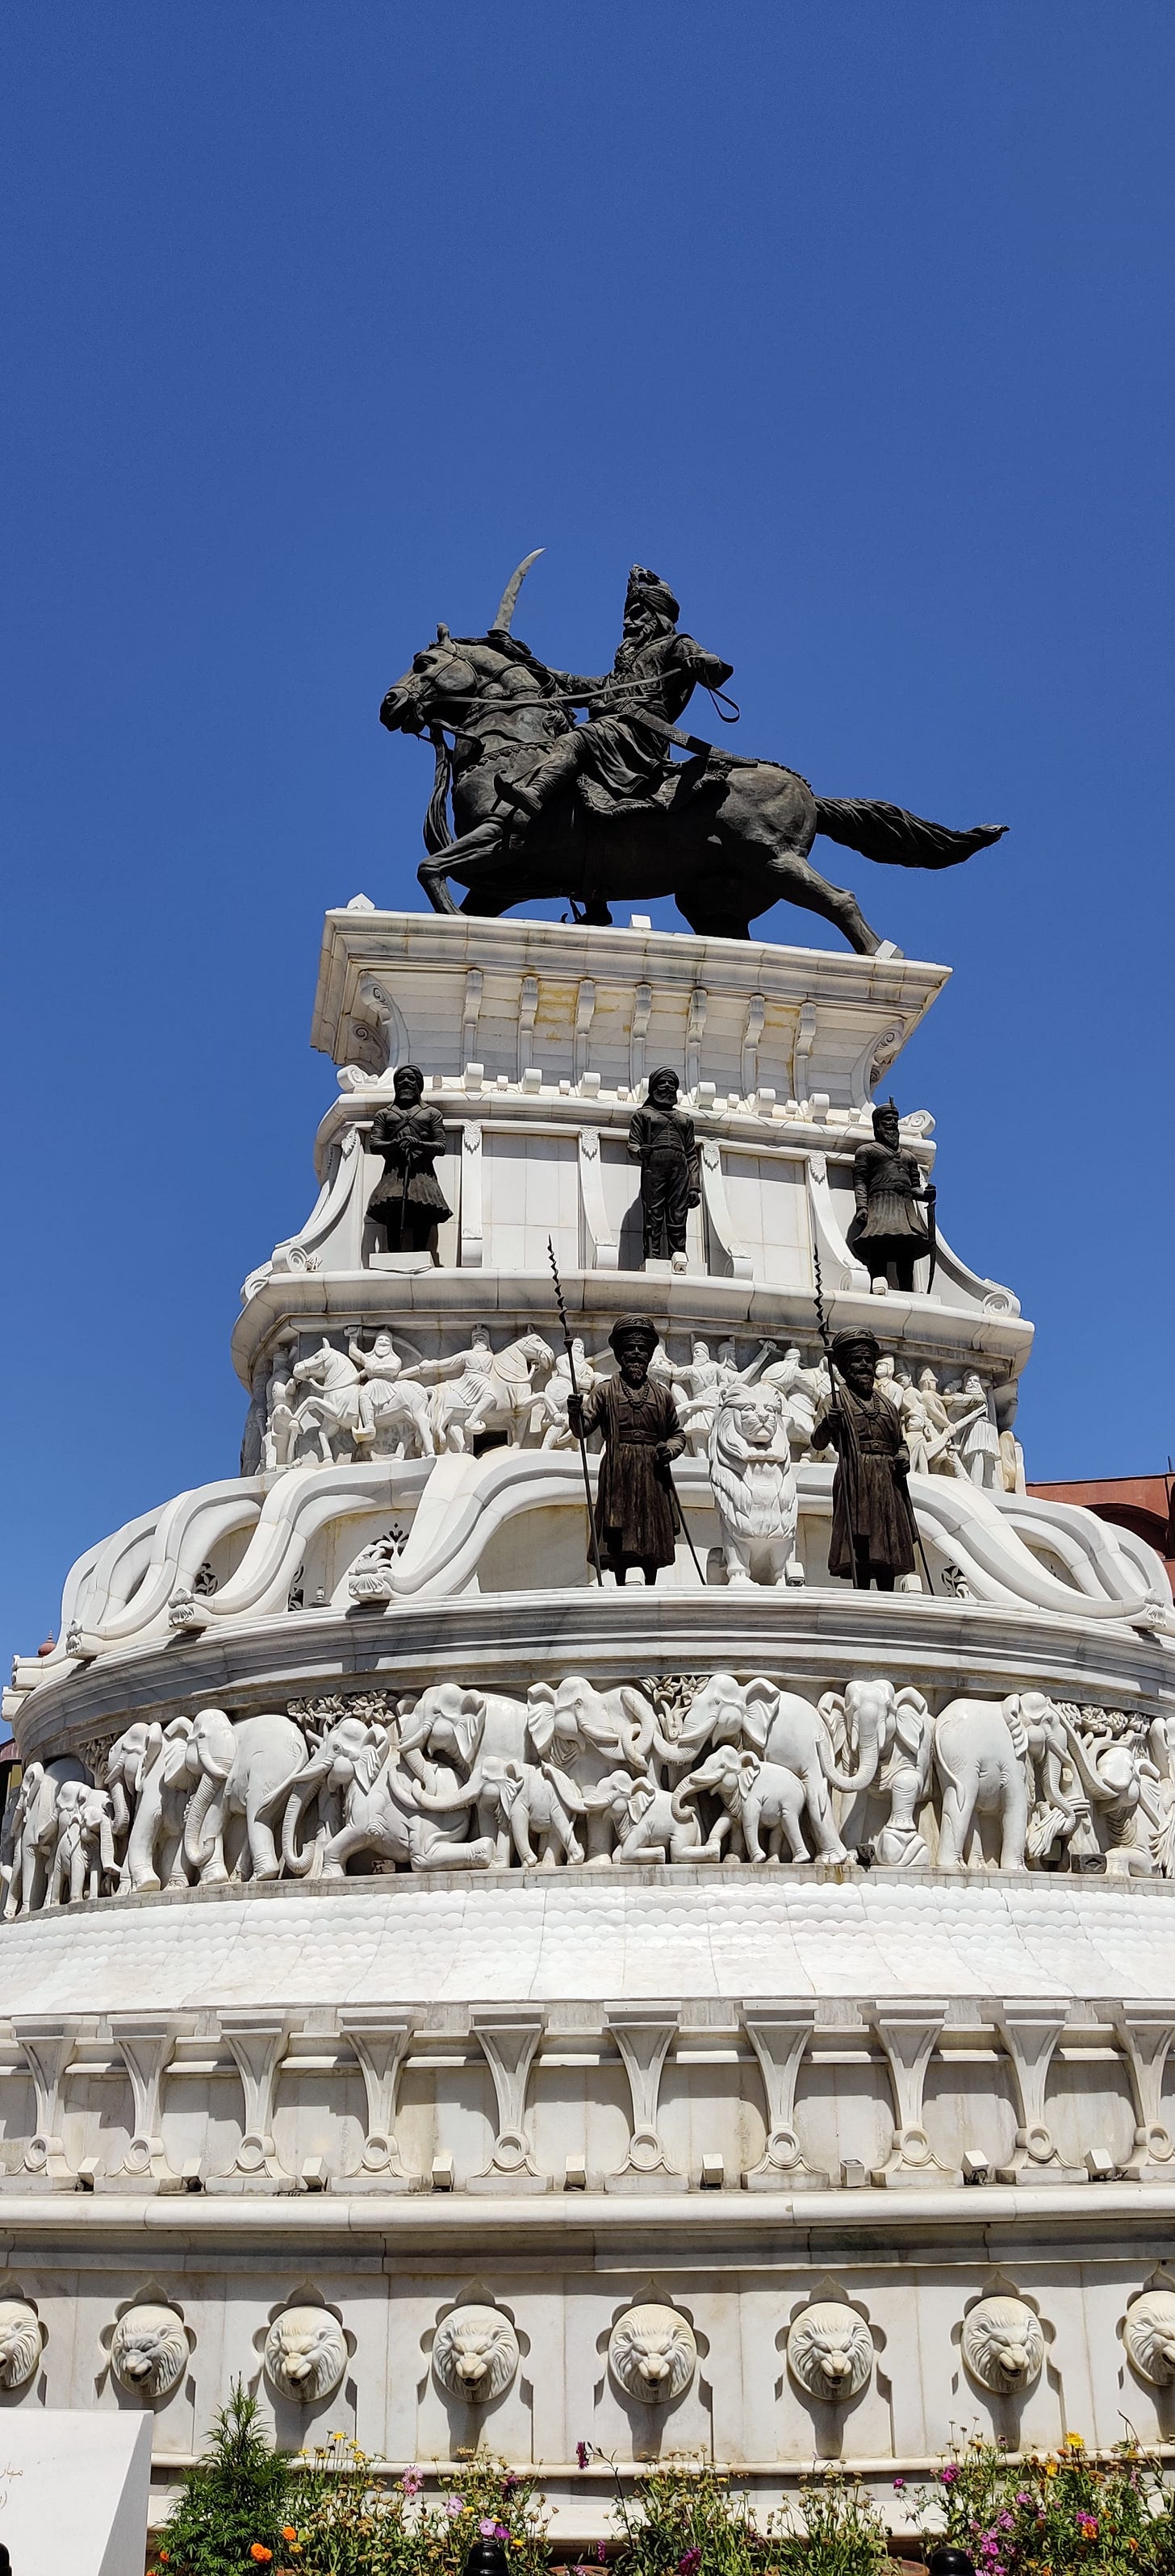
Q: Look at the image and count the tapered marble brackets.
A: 10